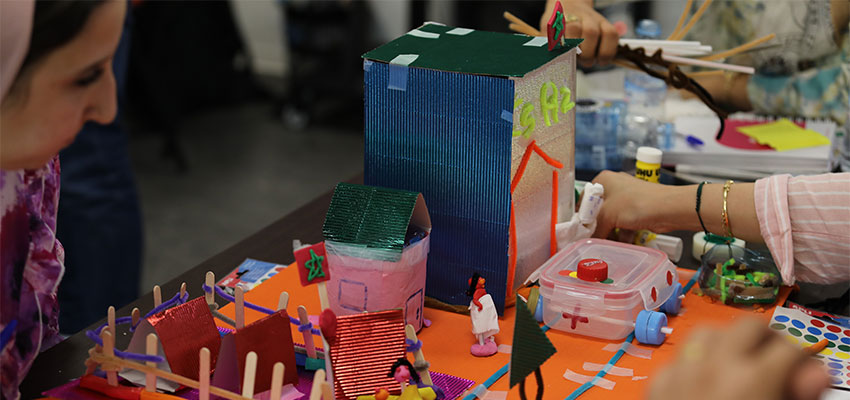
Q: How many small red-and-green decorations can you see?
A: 2